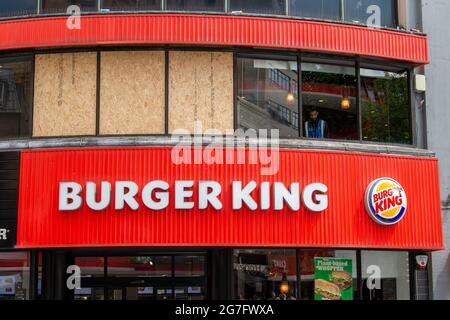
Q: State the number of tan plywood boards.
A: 3